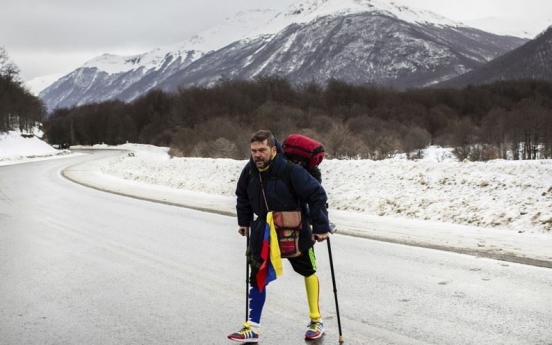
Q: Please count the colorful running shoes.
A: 2